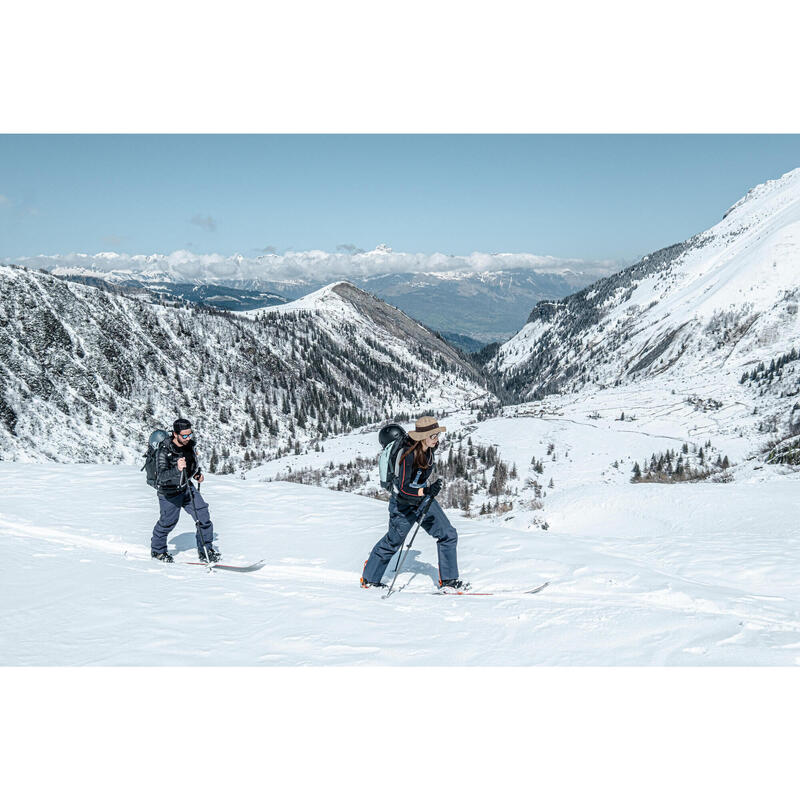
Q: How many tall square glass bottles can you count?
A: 0